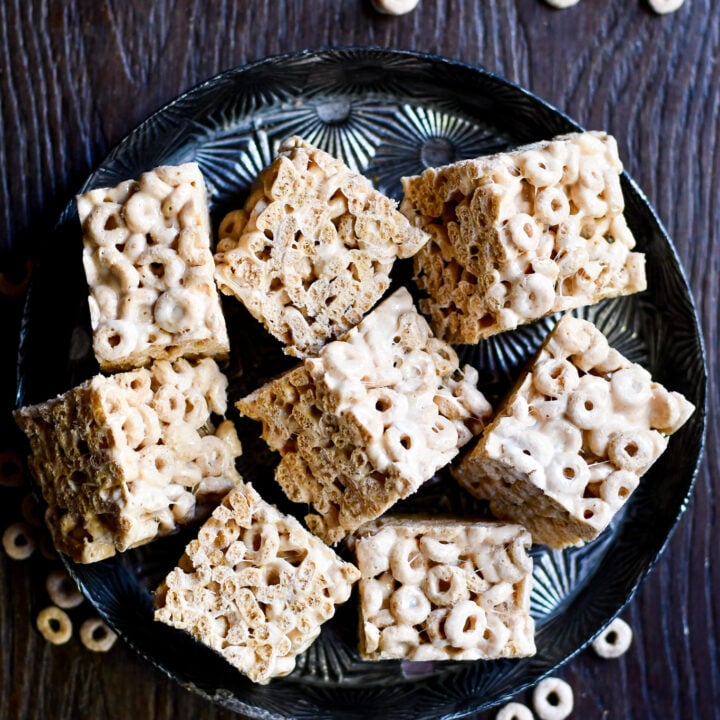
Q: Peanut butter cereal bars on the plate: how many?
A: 8